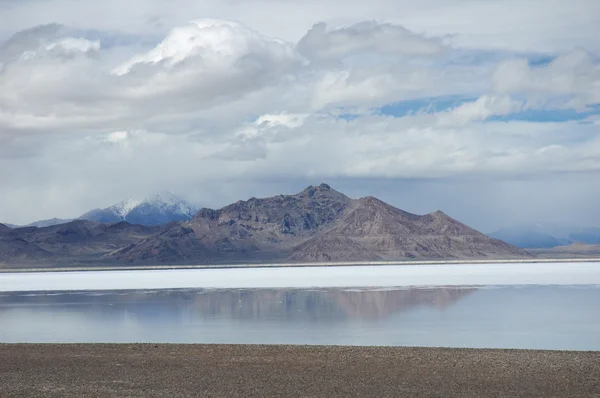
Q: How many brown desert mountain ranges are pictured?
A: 1